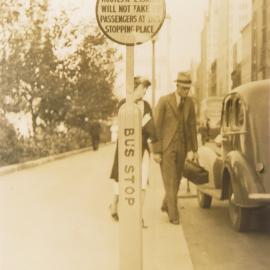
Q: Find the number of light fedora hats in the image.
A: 1